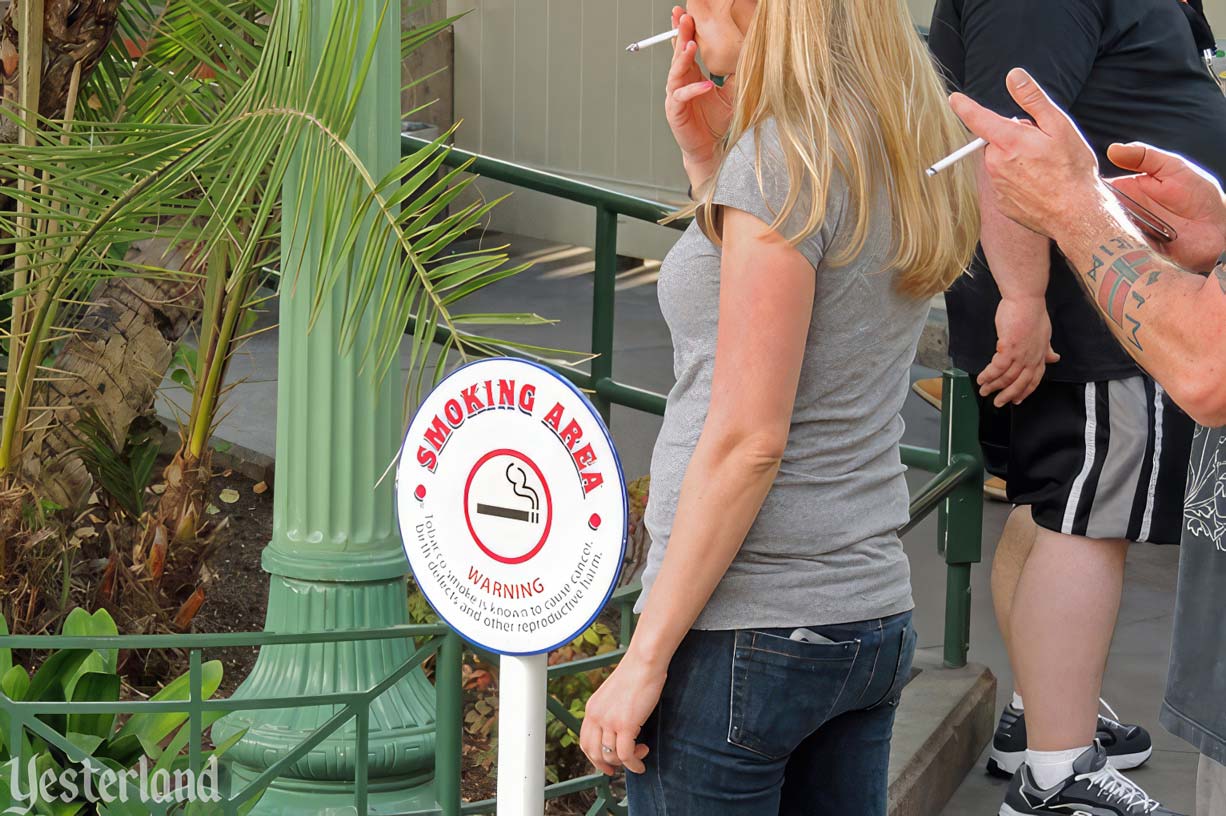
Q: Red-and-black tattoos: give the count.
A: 1